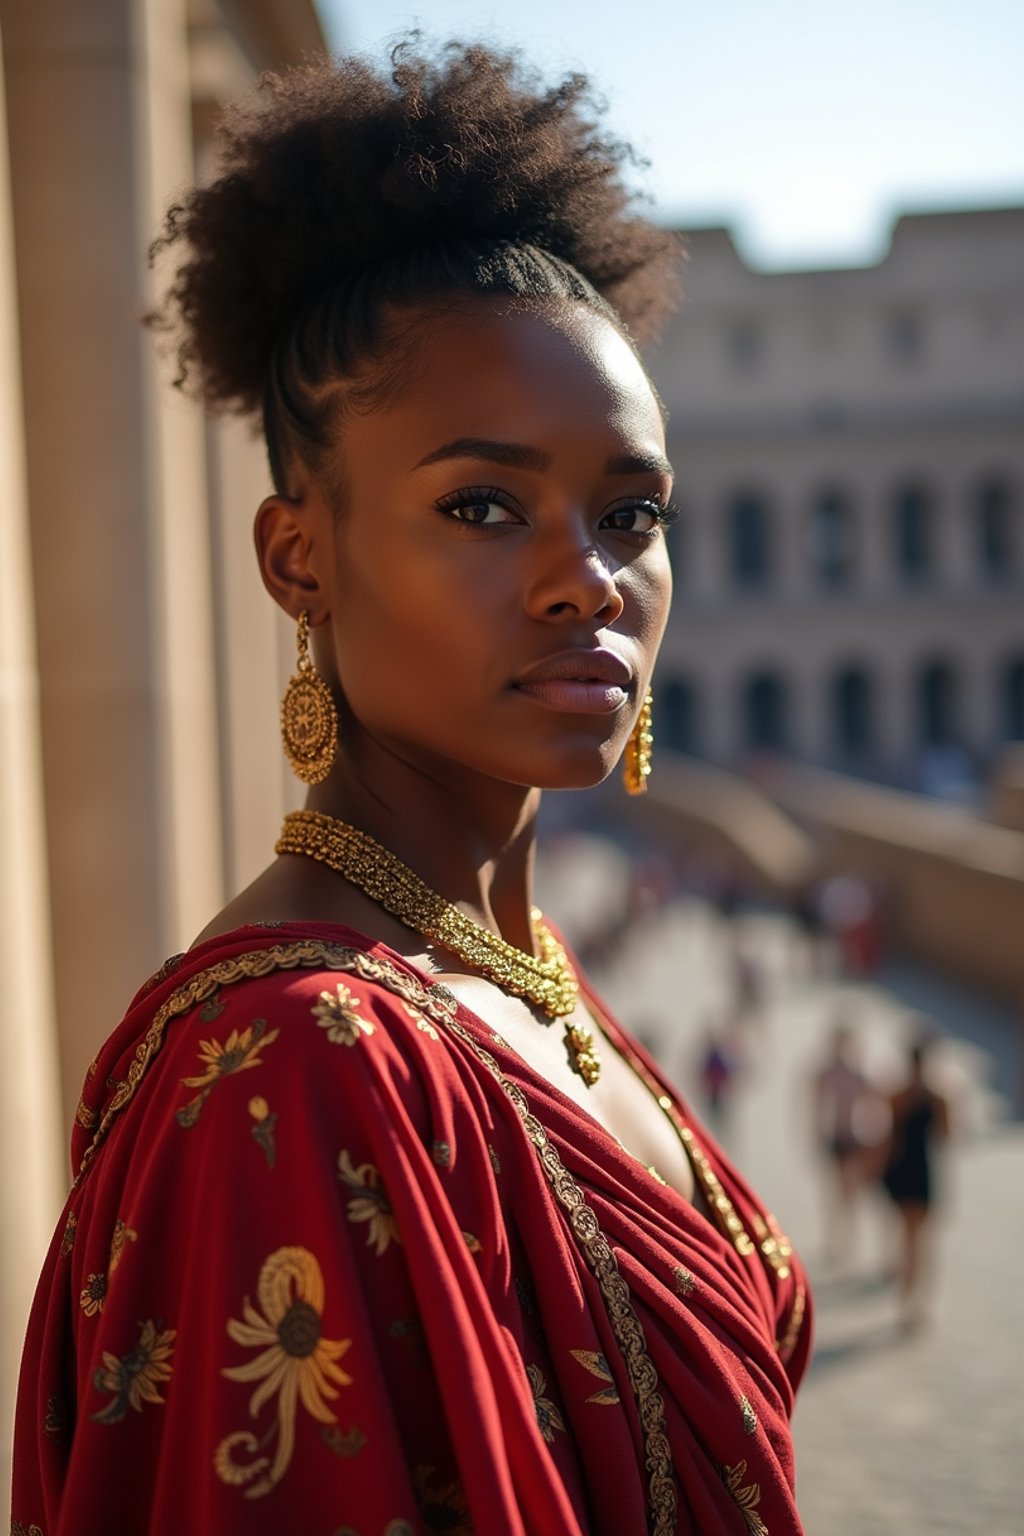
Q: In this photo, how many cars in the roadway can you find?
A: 0